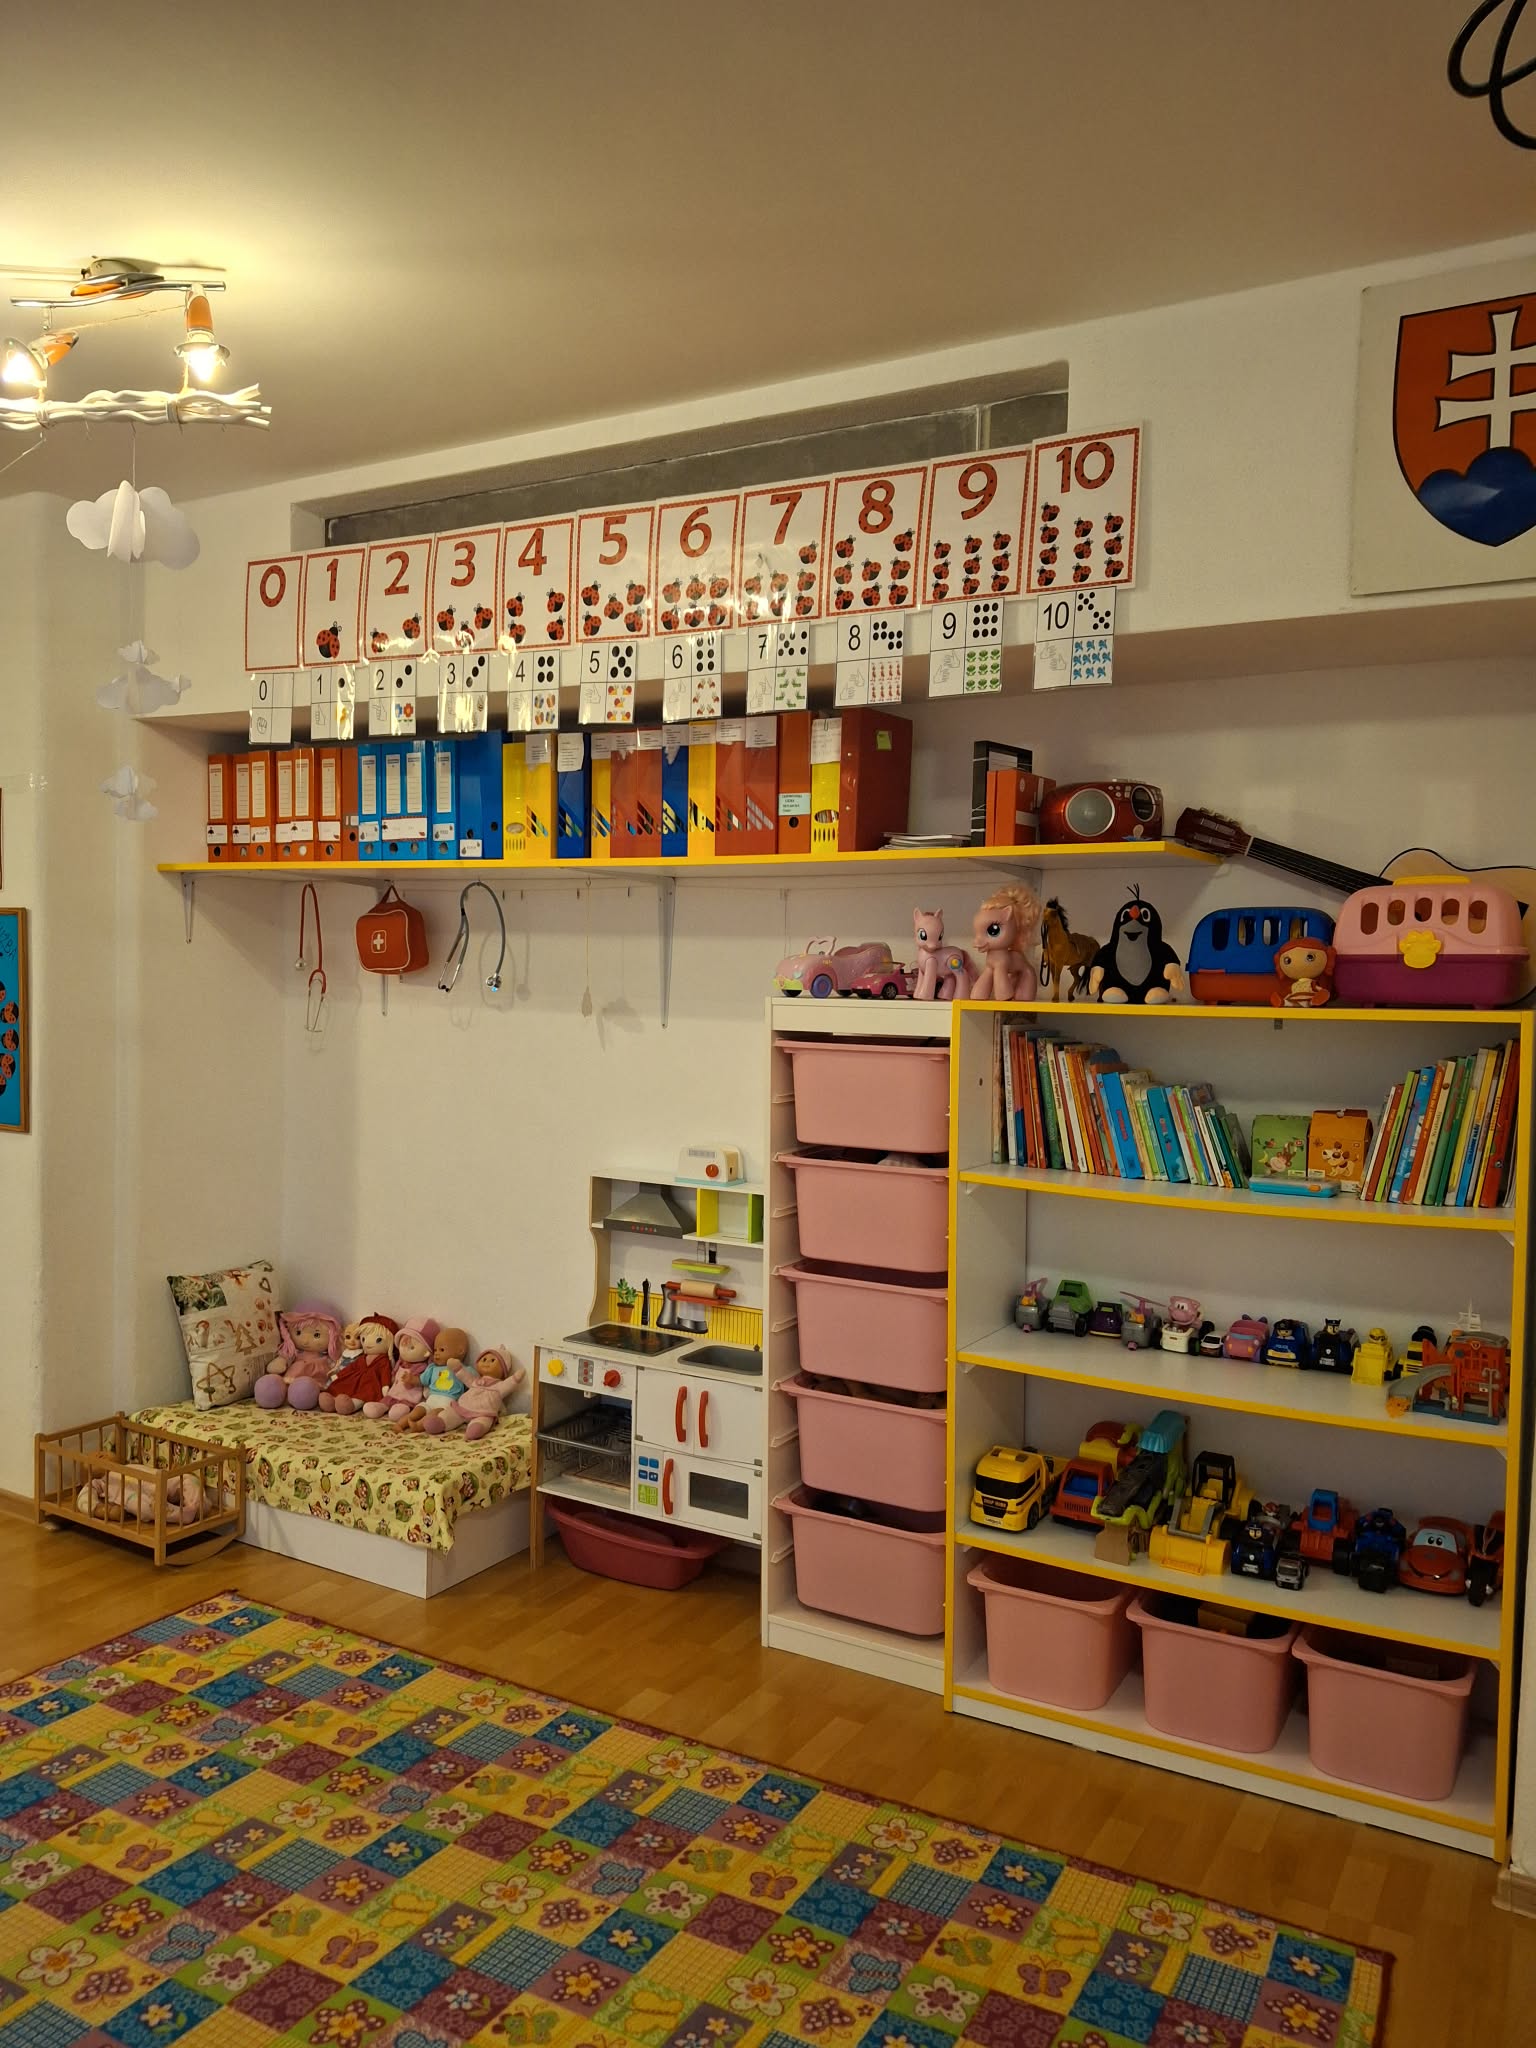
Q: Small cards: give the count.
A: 11